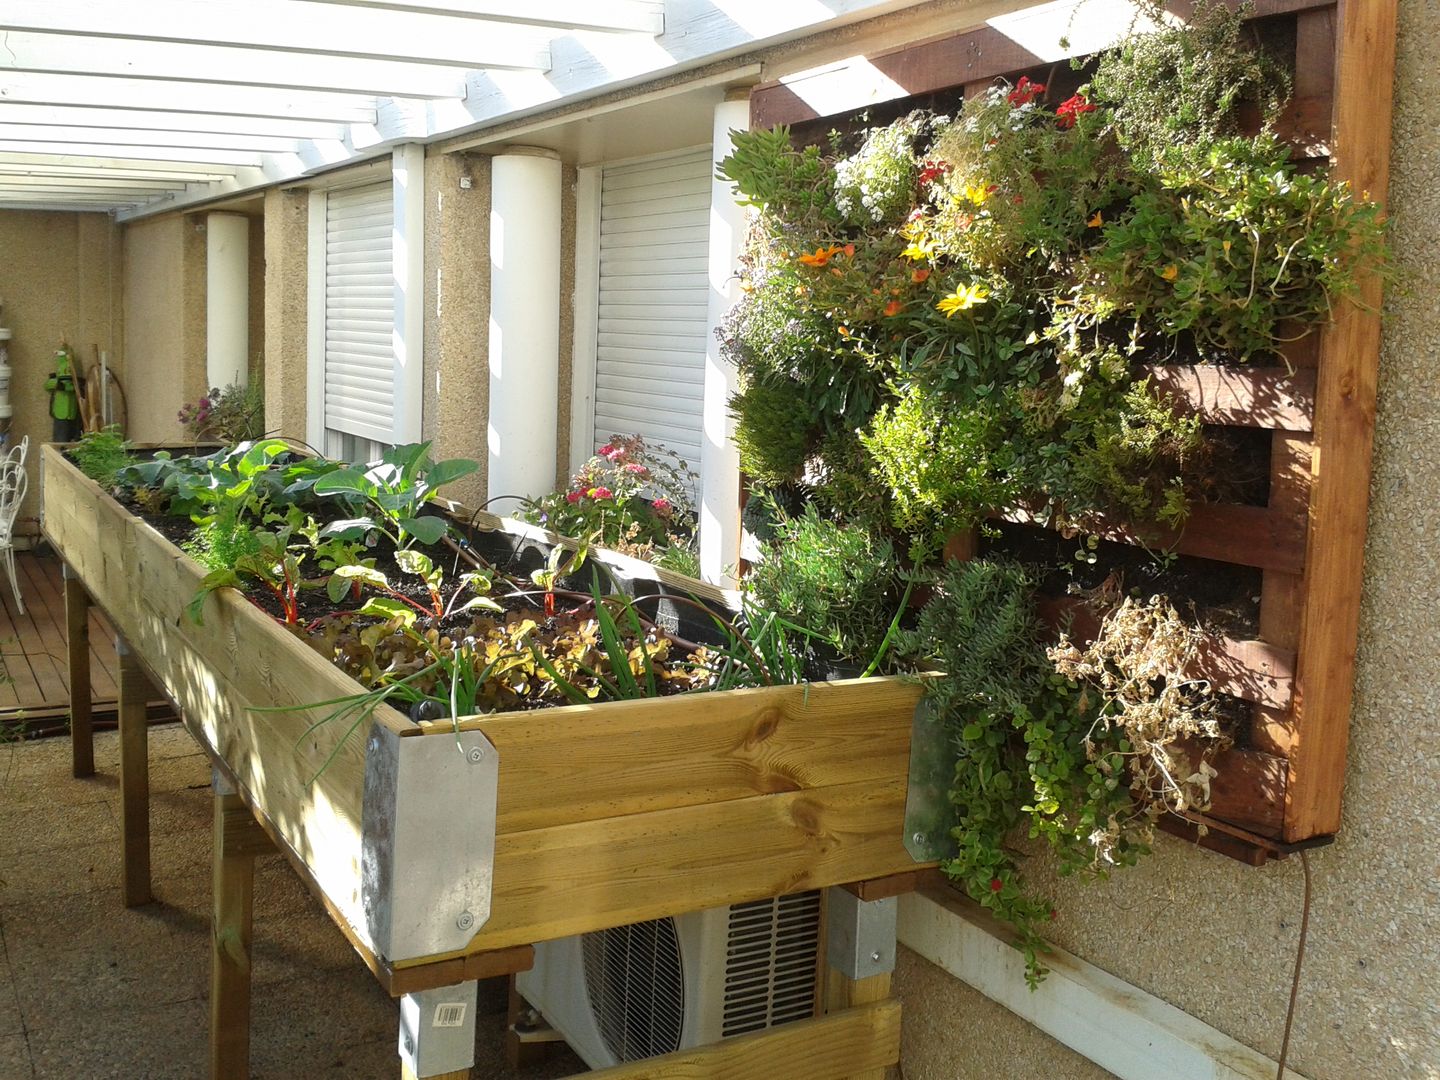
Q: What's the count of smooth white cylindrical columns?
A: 3